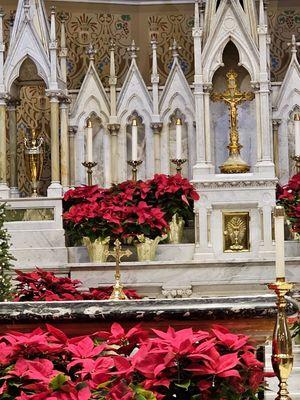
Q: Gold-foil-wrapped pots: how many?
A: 3